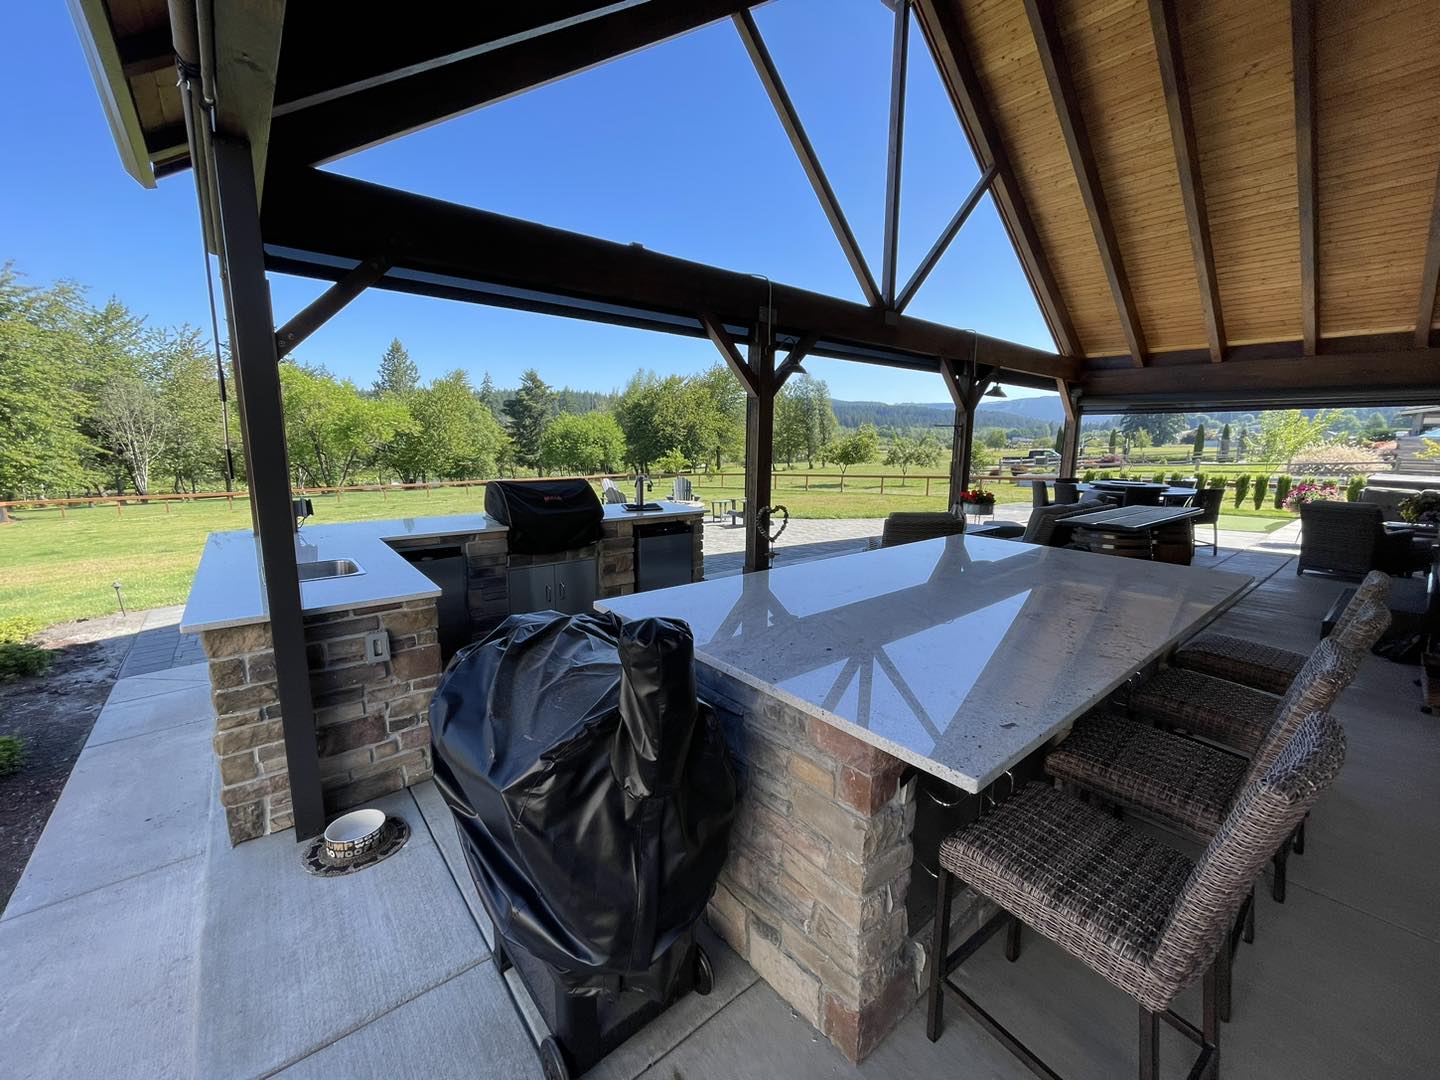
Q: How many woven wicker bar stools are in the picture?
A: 4